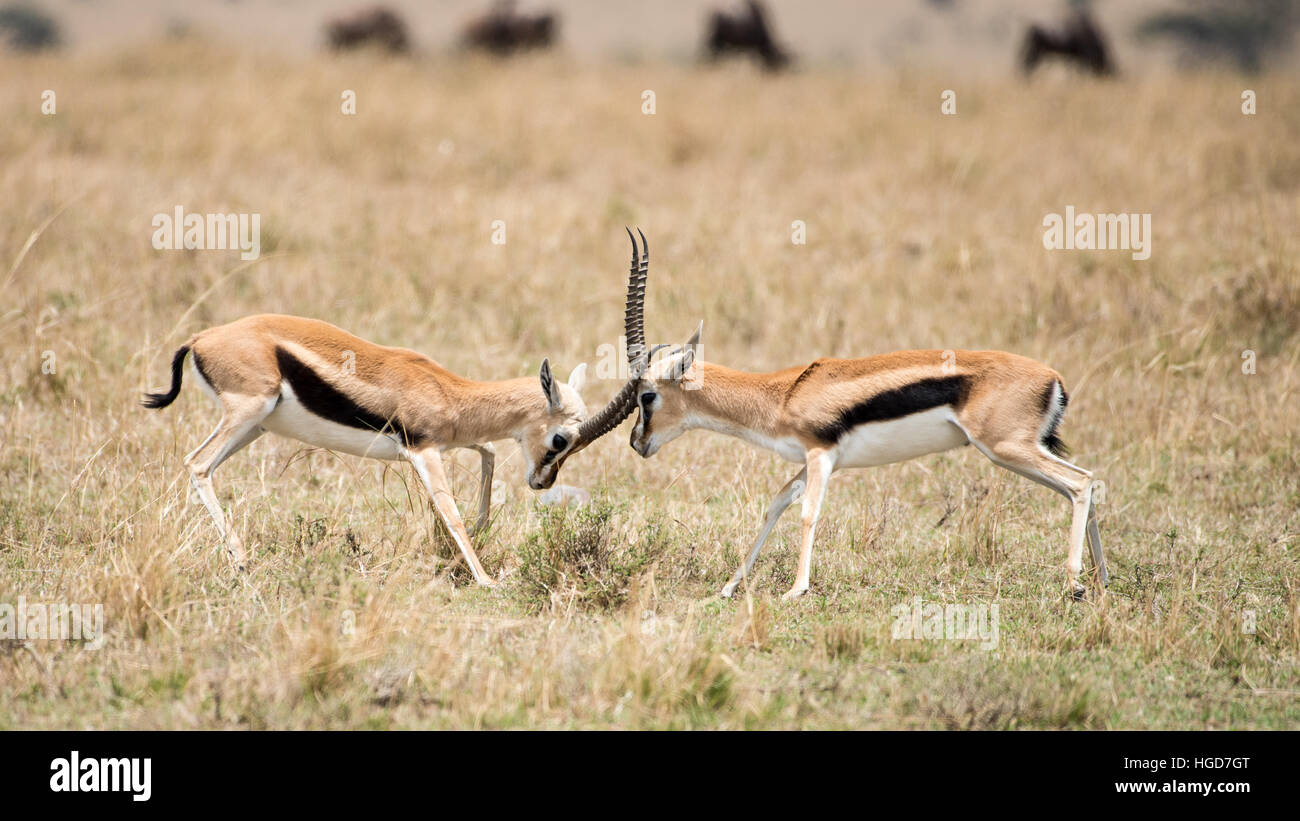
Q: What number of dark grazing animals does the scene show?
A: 4